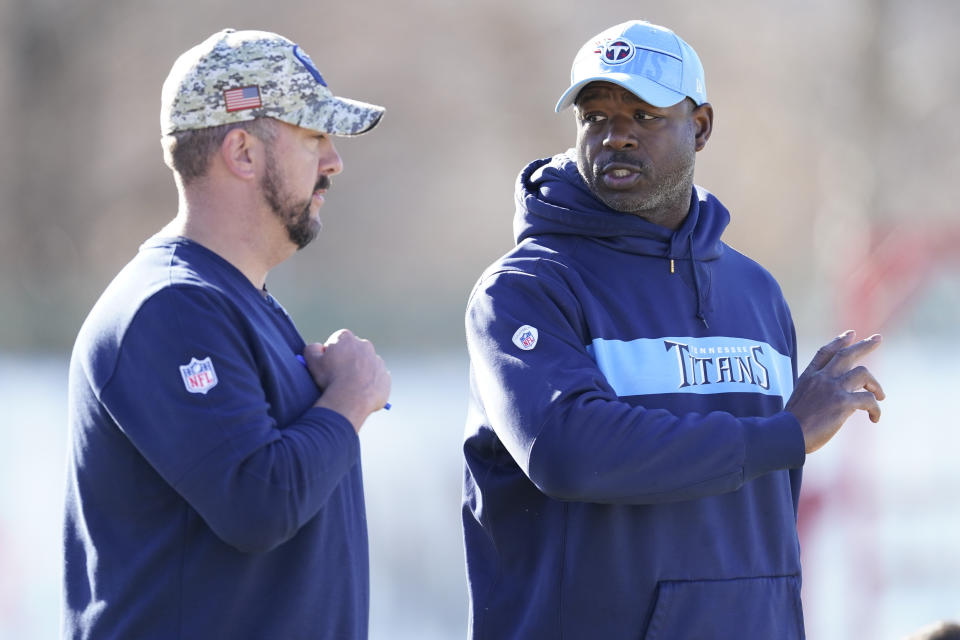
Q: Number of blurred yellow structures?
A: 0